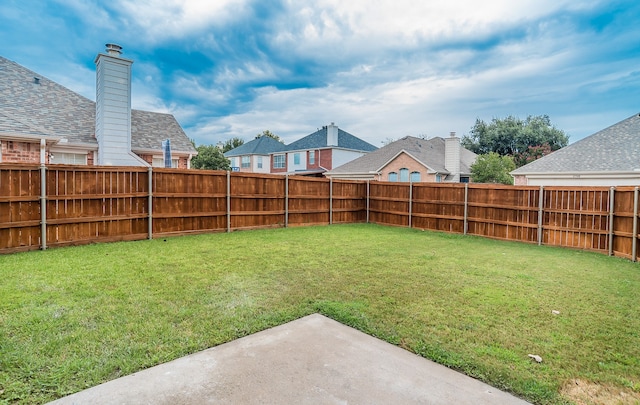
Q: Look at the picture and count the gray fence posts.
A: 11